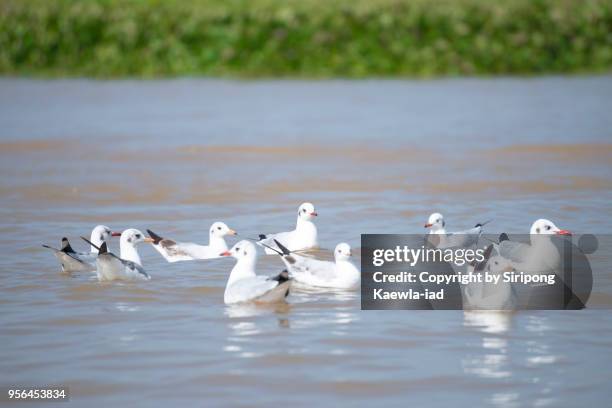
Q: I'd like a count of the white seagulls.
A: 9